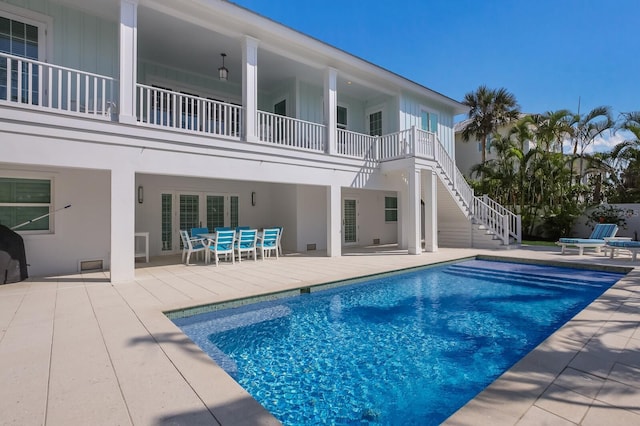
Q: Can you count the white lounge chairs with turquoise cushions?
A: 2